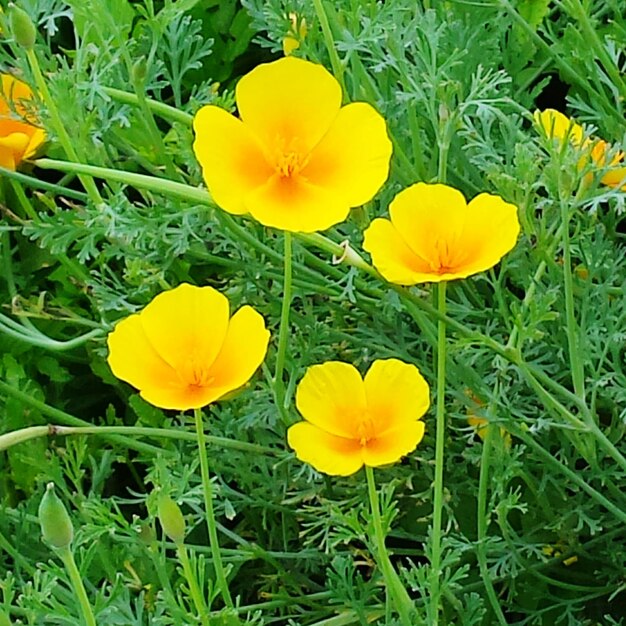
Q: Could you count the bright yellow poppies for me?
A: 4